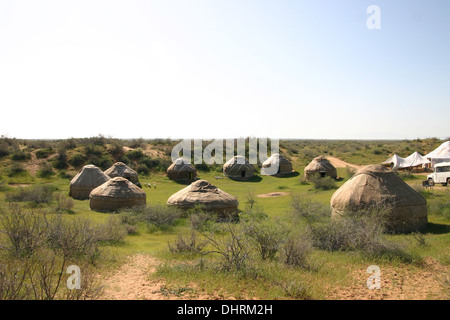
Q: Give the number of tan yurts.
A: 9